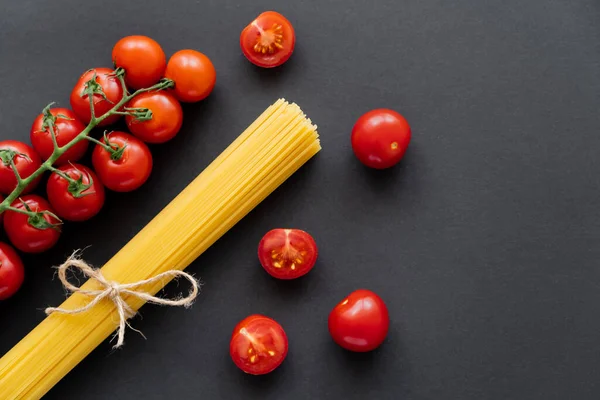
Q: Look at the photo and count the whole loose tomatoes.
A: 2